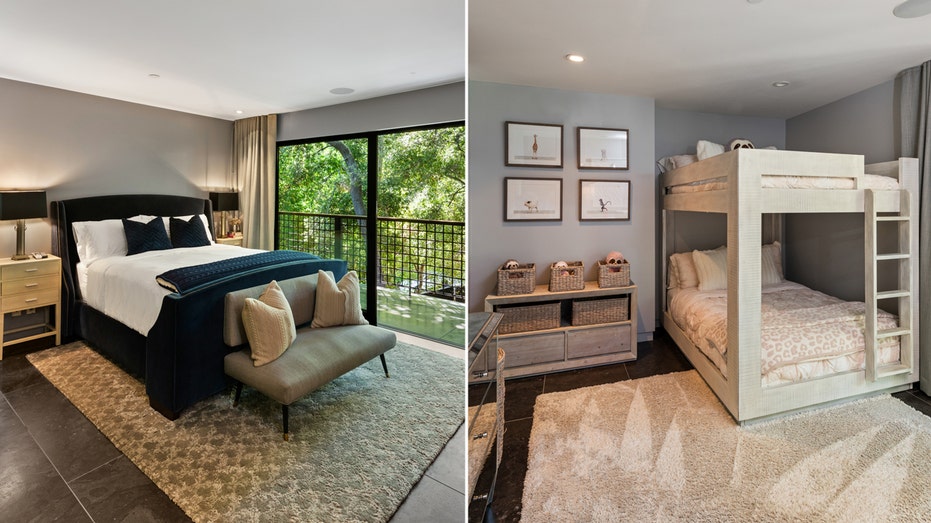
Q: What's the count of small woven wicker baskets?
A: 3